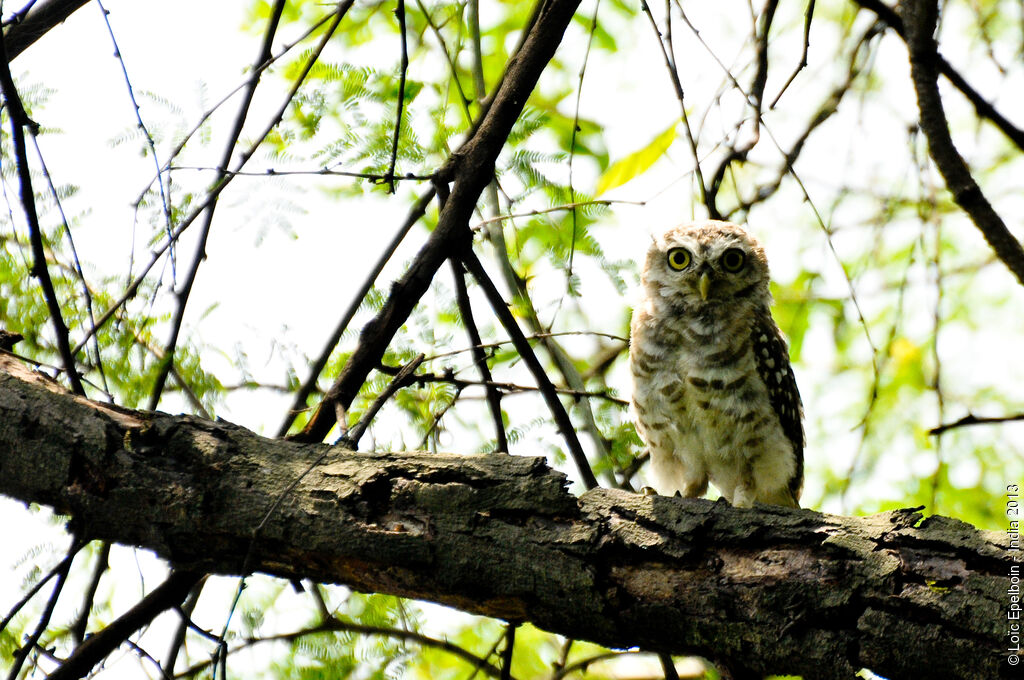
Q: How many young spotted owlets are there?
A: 1